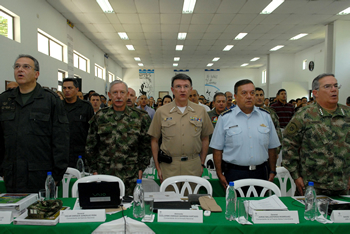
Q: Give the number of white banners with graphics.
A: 3